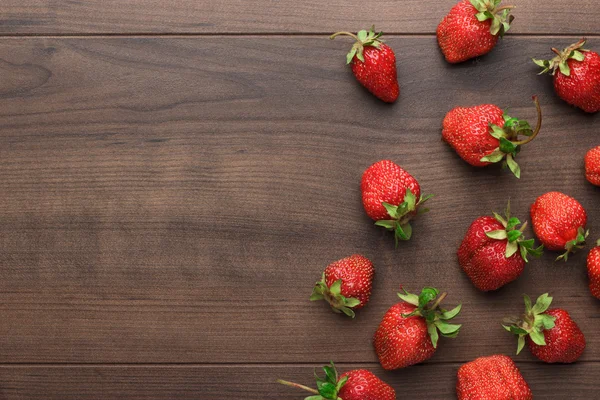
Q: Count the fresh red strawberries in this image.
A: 14